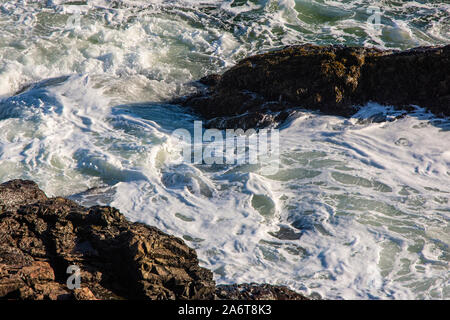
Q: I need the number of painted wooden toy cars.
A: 0